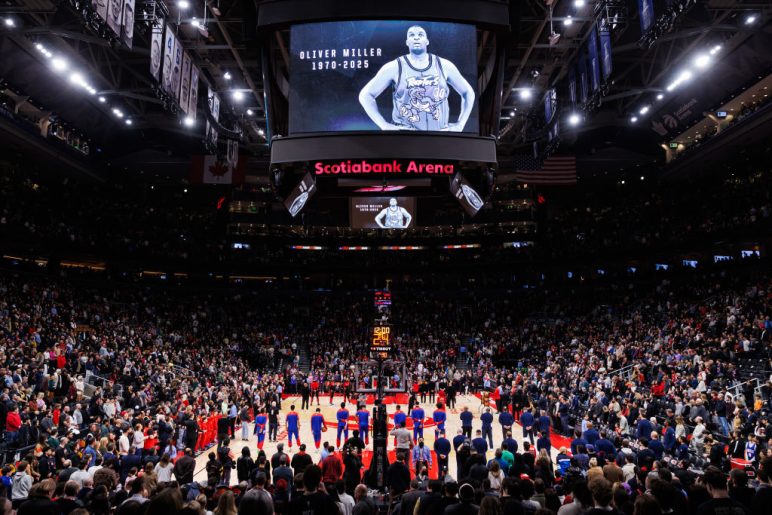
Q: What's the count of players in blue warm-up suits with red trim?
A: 8